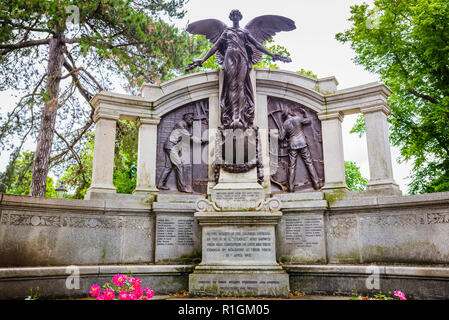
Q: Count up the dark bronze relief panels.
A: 2